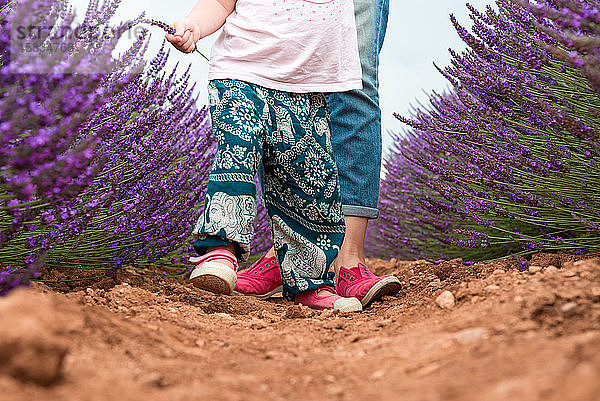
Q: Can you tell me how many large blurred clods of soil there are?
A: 1